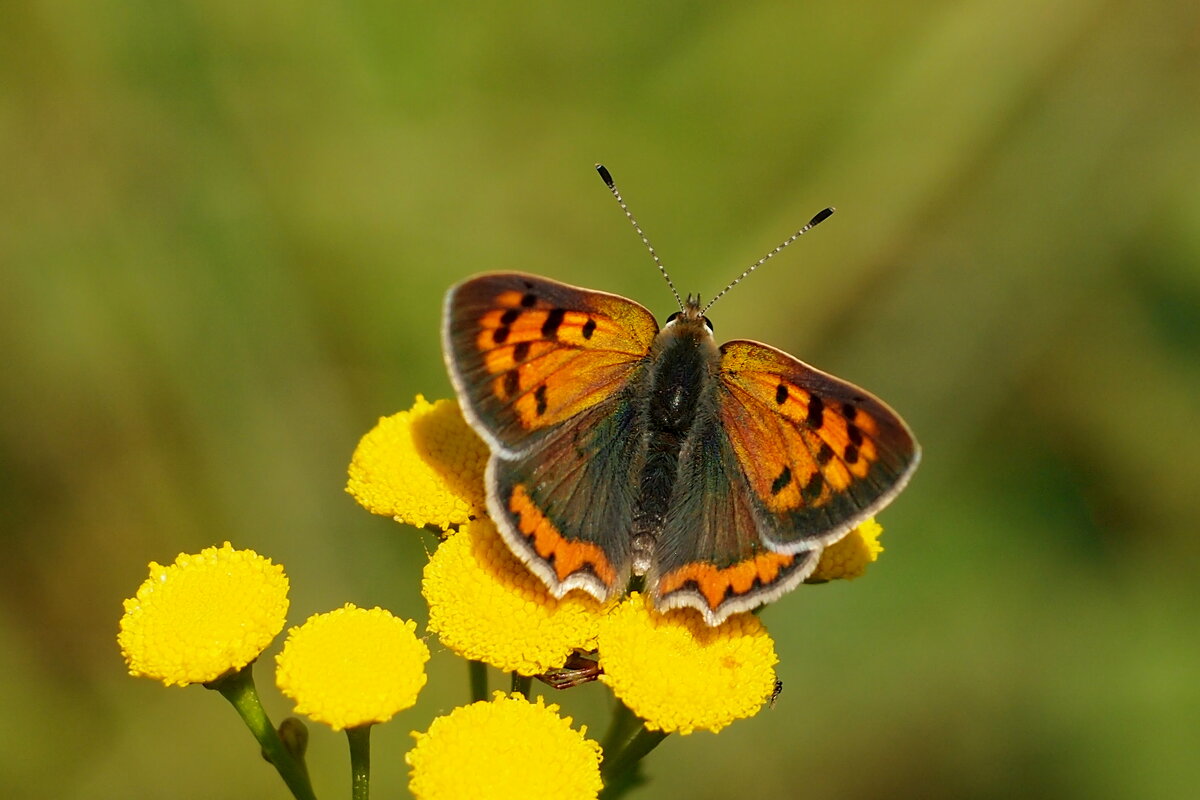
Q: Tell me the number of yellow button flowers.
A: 7